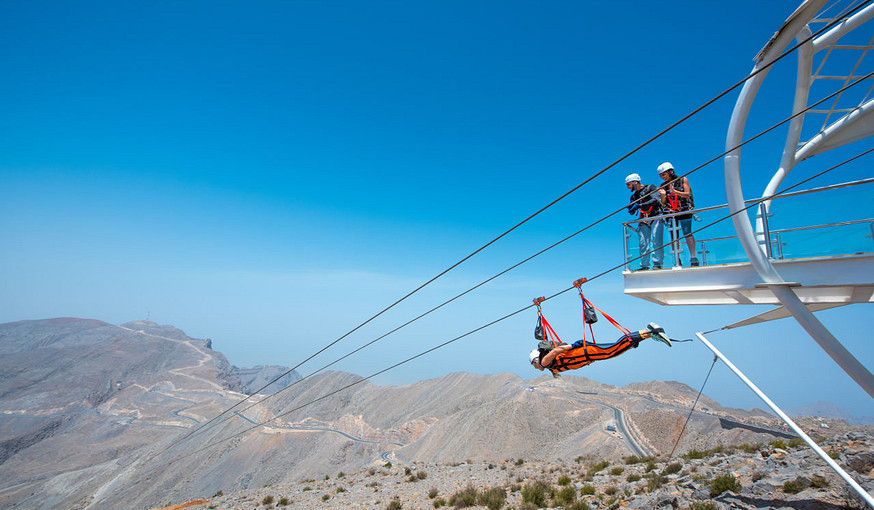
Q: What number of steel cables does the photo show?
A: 3